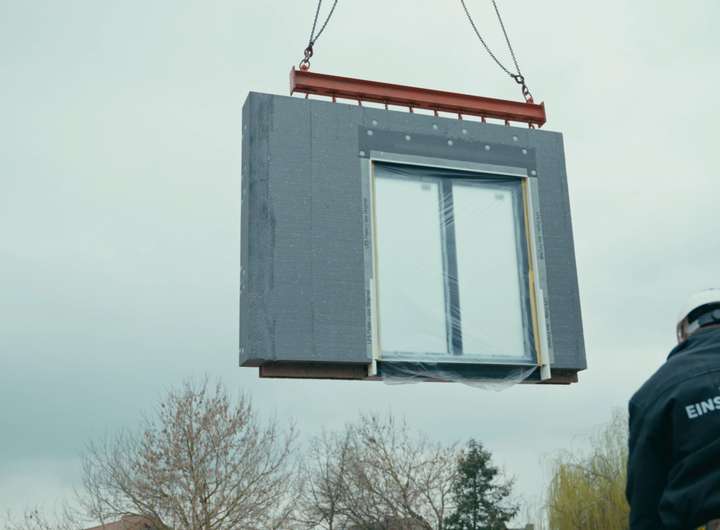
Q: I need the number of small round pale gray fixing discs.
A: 11